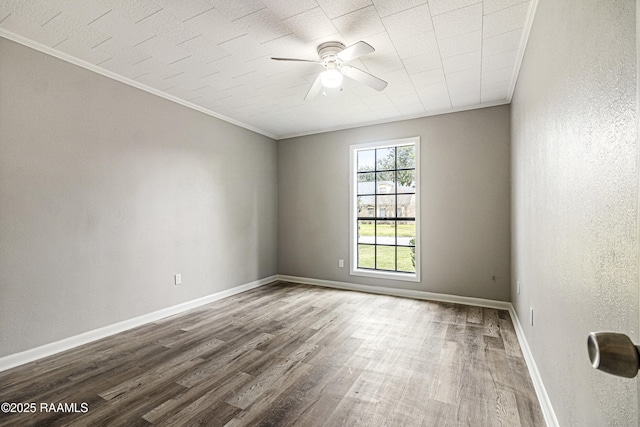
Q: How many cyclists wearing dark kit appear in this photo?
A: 0